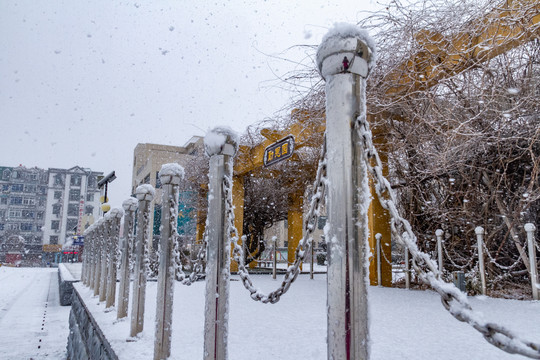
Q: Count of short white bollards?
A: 8